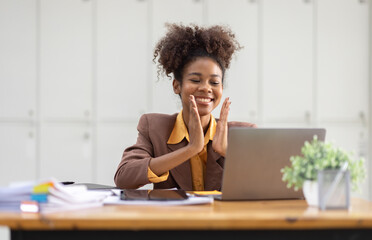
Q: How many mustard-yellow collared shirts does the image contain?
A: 1